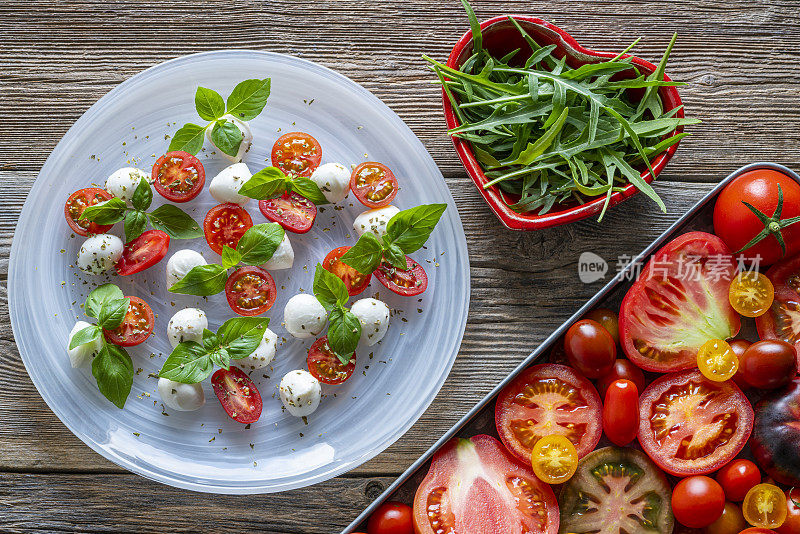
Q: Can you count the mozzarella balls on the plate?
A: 15